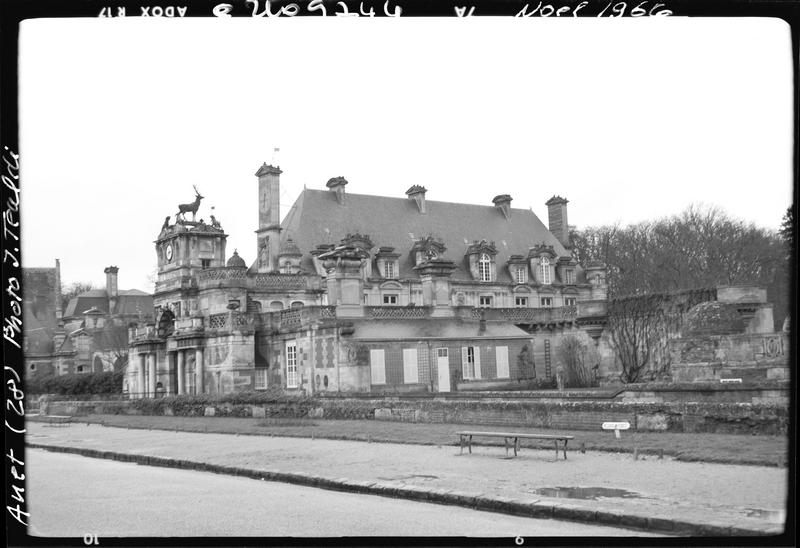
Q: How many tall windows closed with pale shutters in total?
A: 3